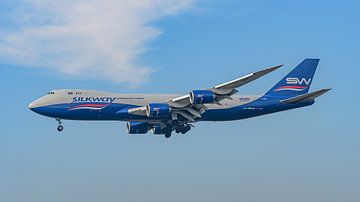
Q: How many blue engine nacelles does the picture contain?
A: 4